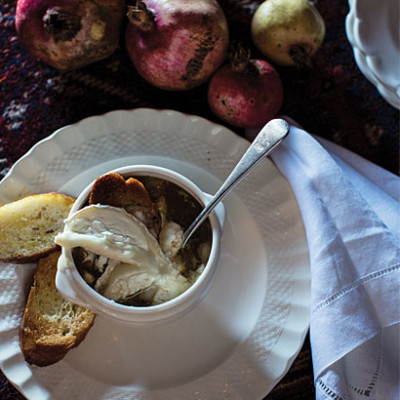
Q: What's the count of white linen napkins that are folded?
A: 1